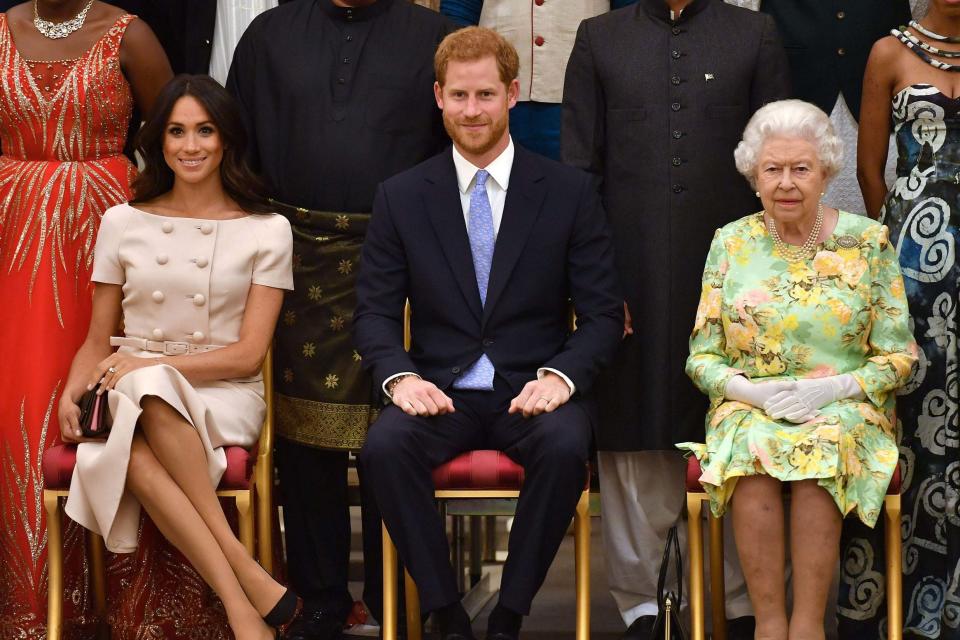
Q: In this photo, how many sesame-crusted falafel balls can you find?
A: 0